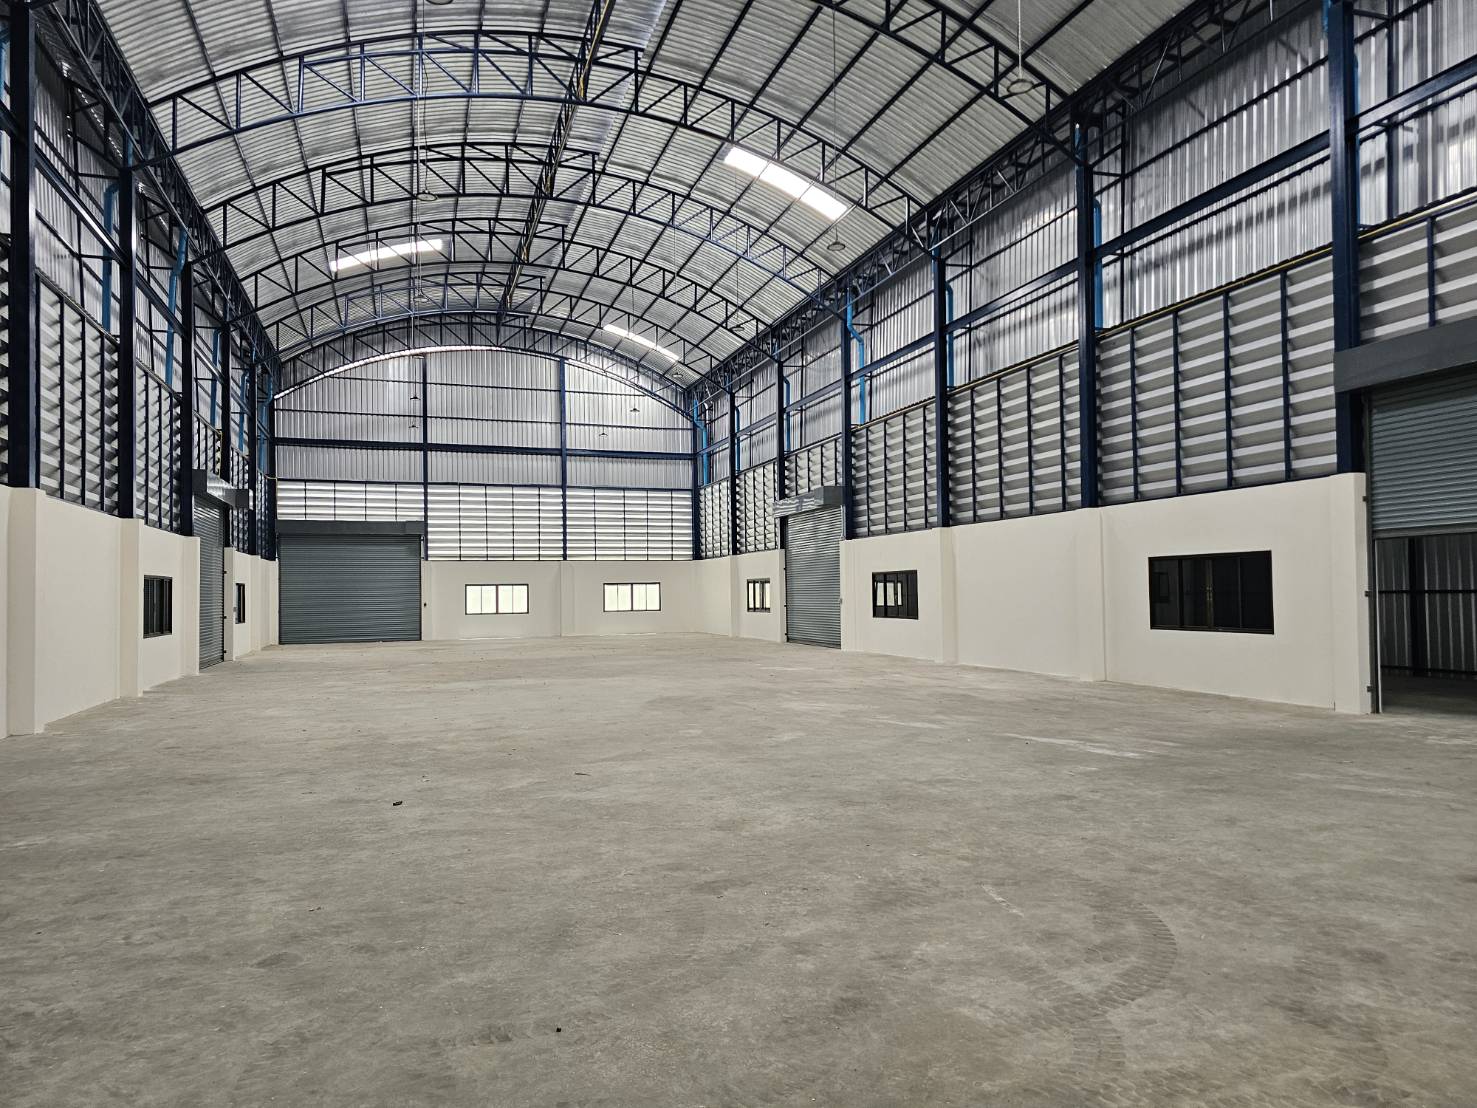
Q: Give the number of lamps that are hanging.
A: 12